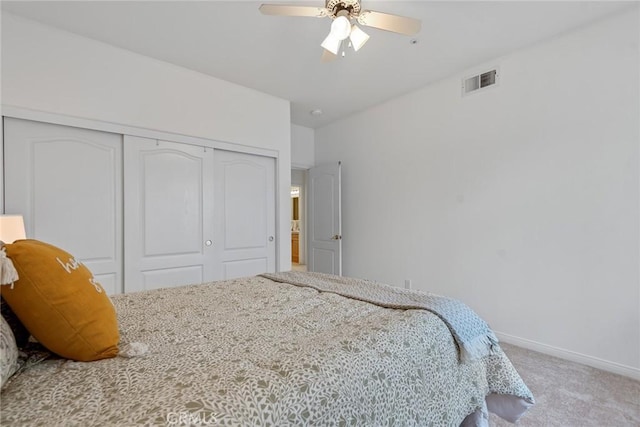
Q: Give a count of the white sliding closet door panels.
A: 3